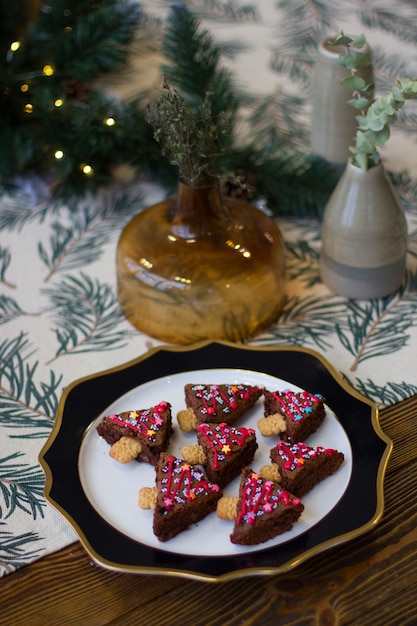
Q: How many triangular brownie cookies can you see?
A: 7